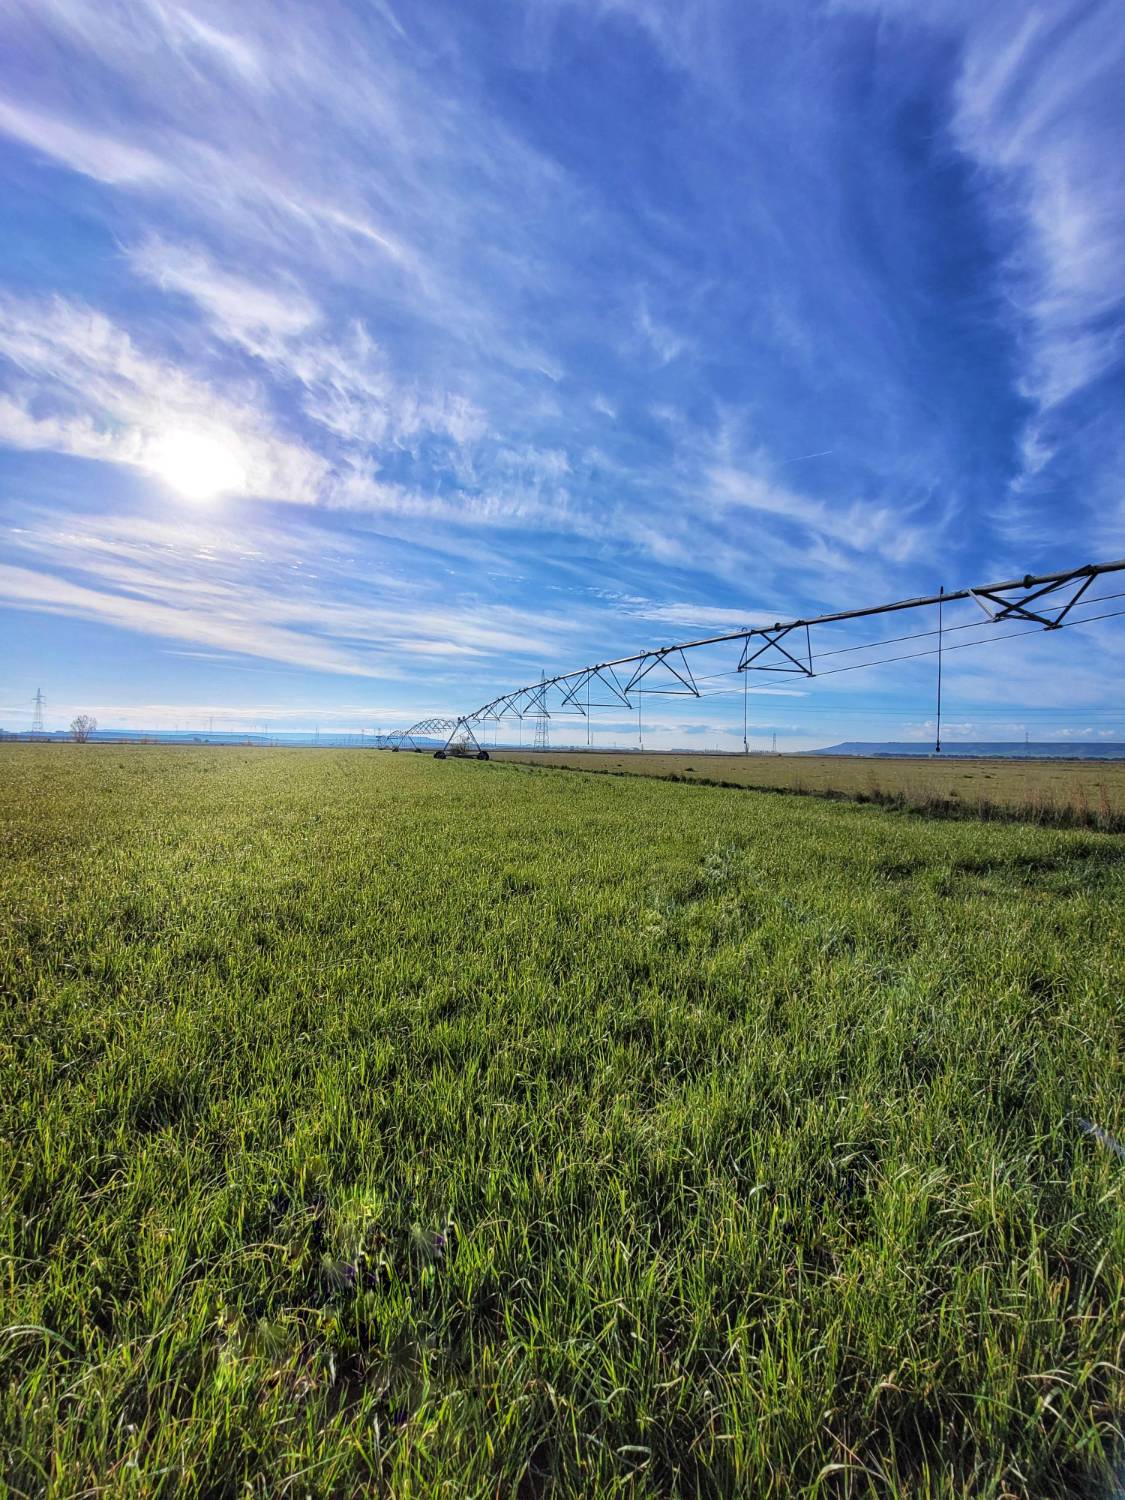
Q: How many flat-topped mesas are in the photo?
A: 1